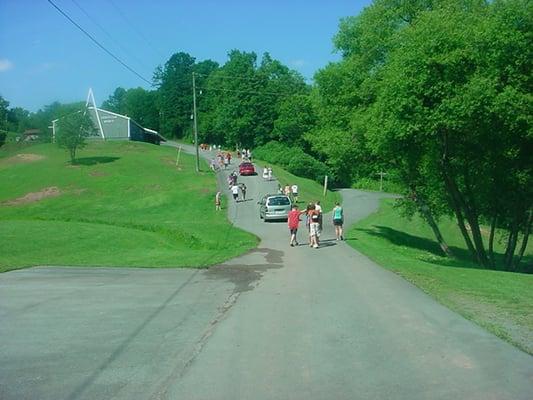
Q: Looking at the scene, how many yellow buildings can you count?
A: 0